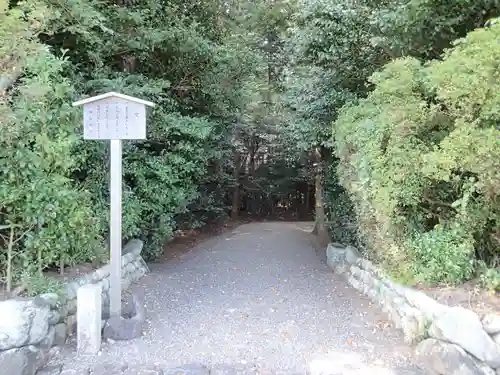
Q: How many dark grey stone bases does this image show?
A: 1